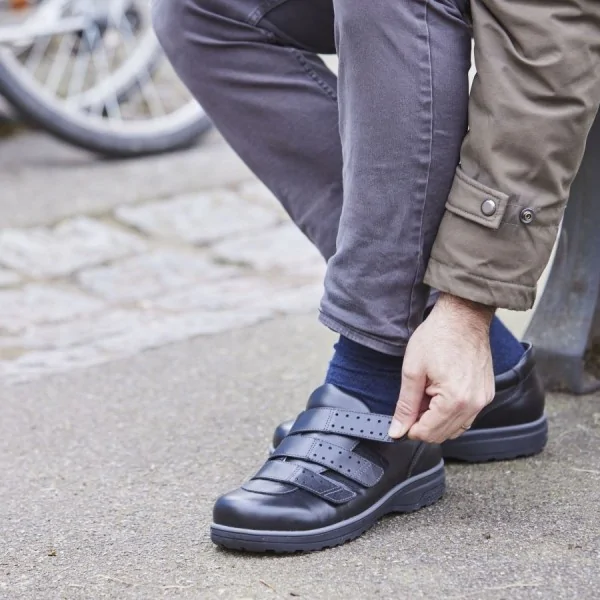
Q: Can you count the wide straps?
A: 3